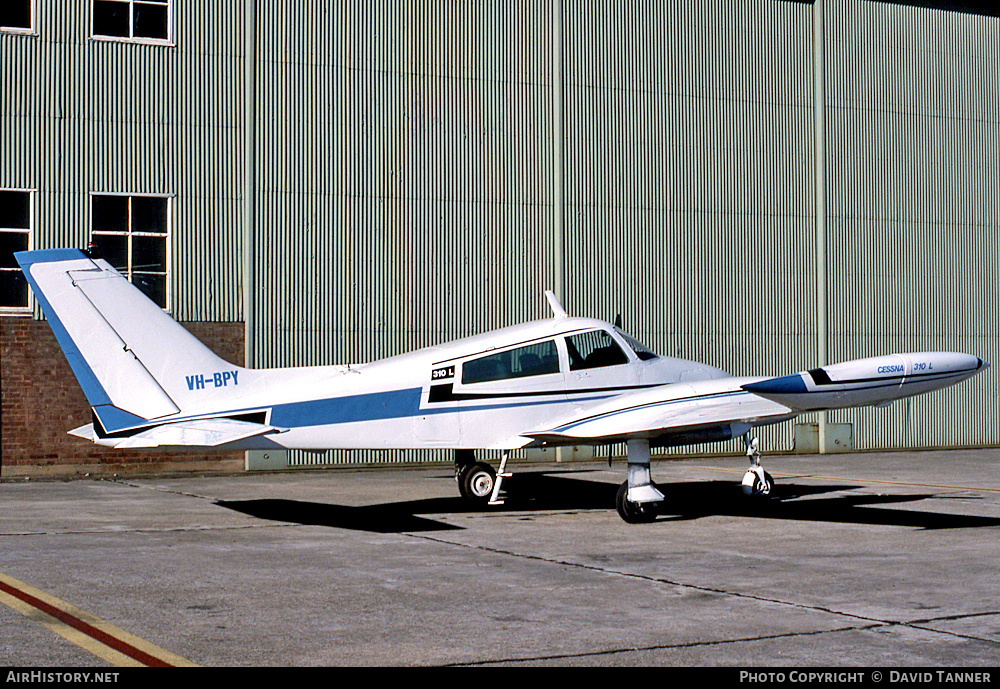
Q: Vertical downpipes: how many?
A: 3